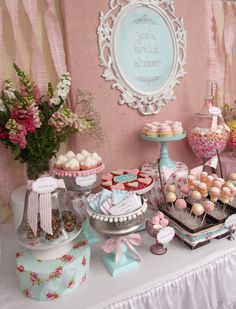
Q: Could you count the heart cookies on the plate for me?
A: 8